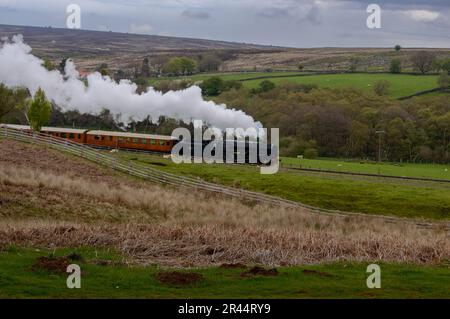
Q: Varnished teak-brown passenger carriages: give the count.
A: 2